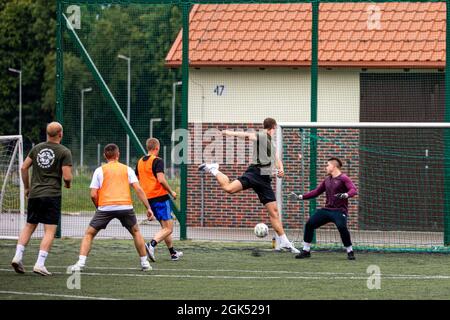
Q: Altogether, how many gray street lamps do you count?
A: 5